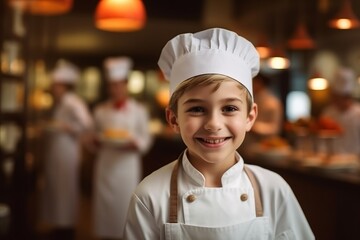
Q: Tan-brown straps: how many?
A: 2